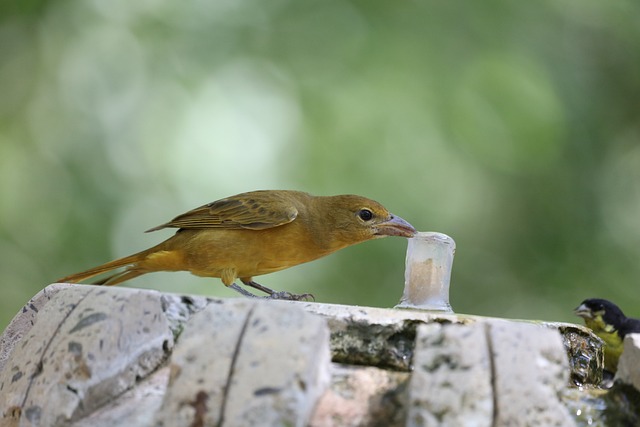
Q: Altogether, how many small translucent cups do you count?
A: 1